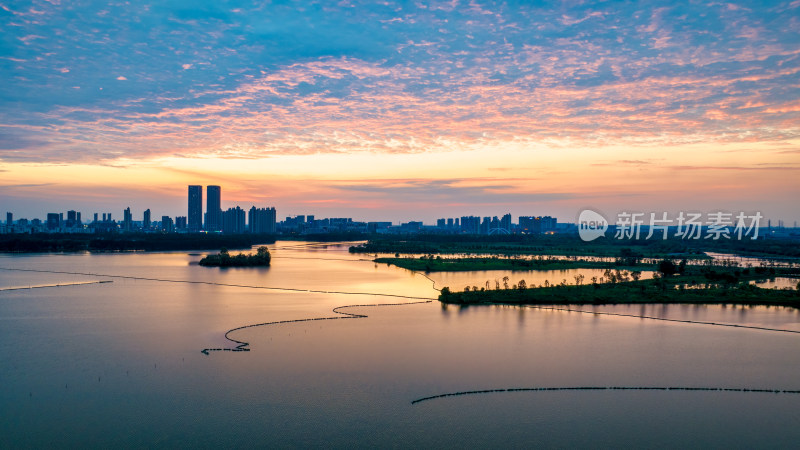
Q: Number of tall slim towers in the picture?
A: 2